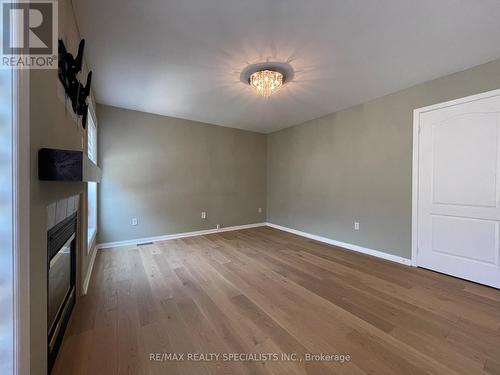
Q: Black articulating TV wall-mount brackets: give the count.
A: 1